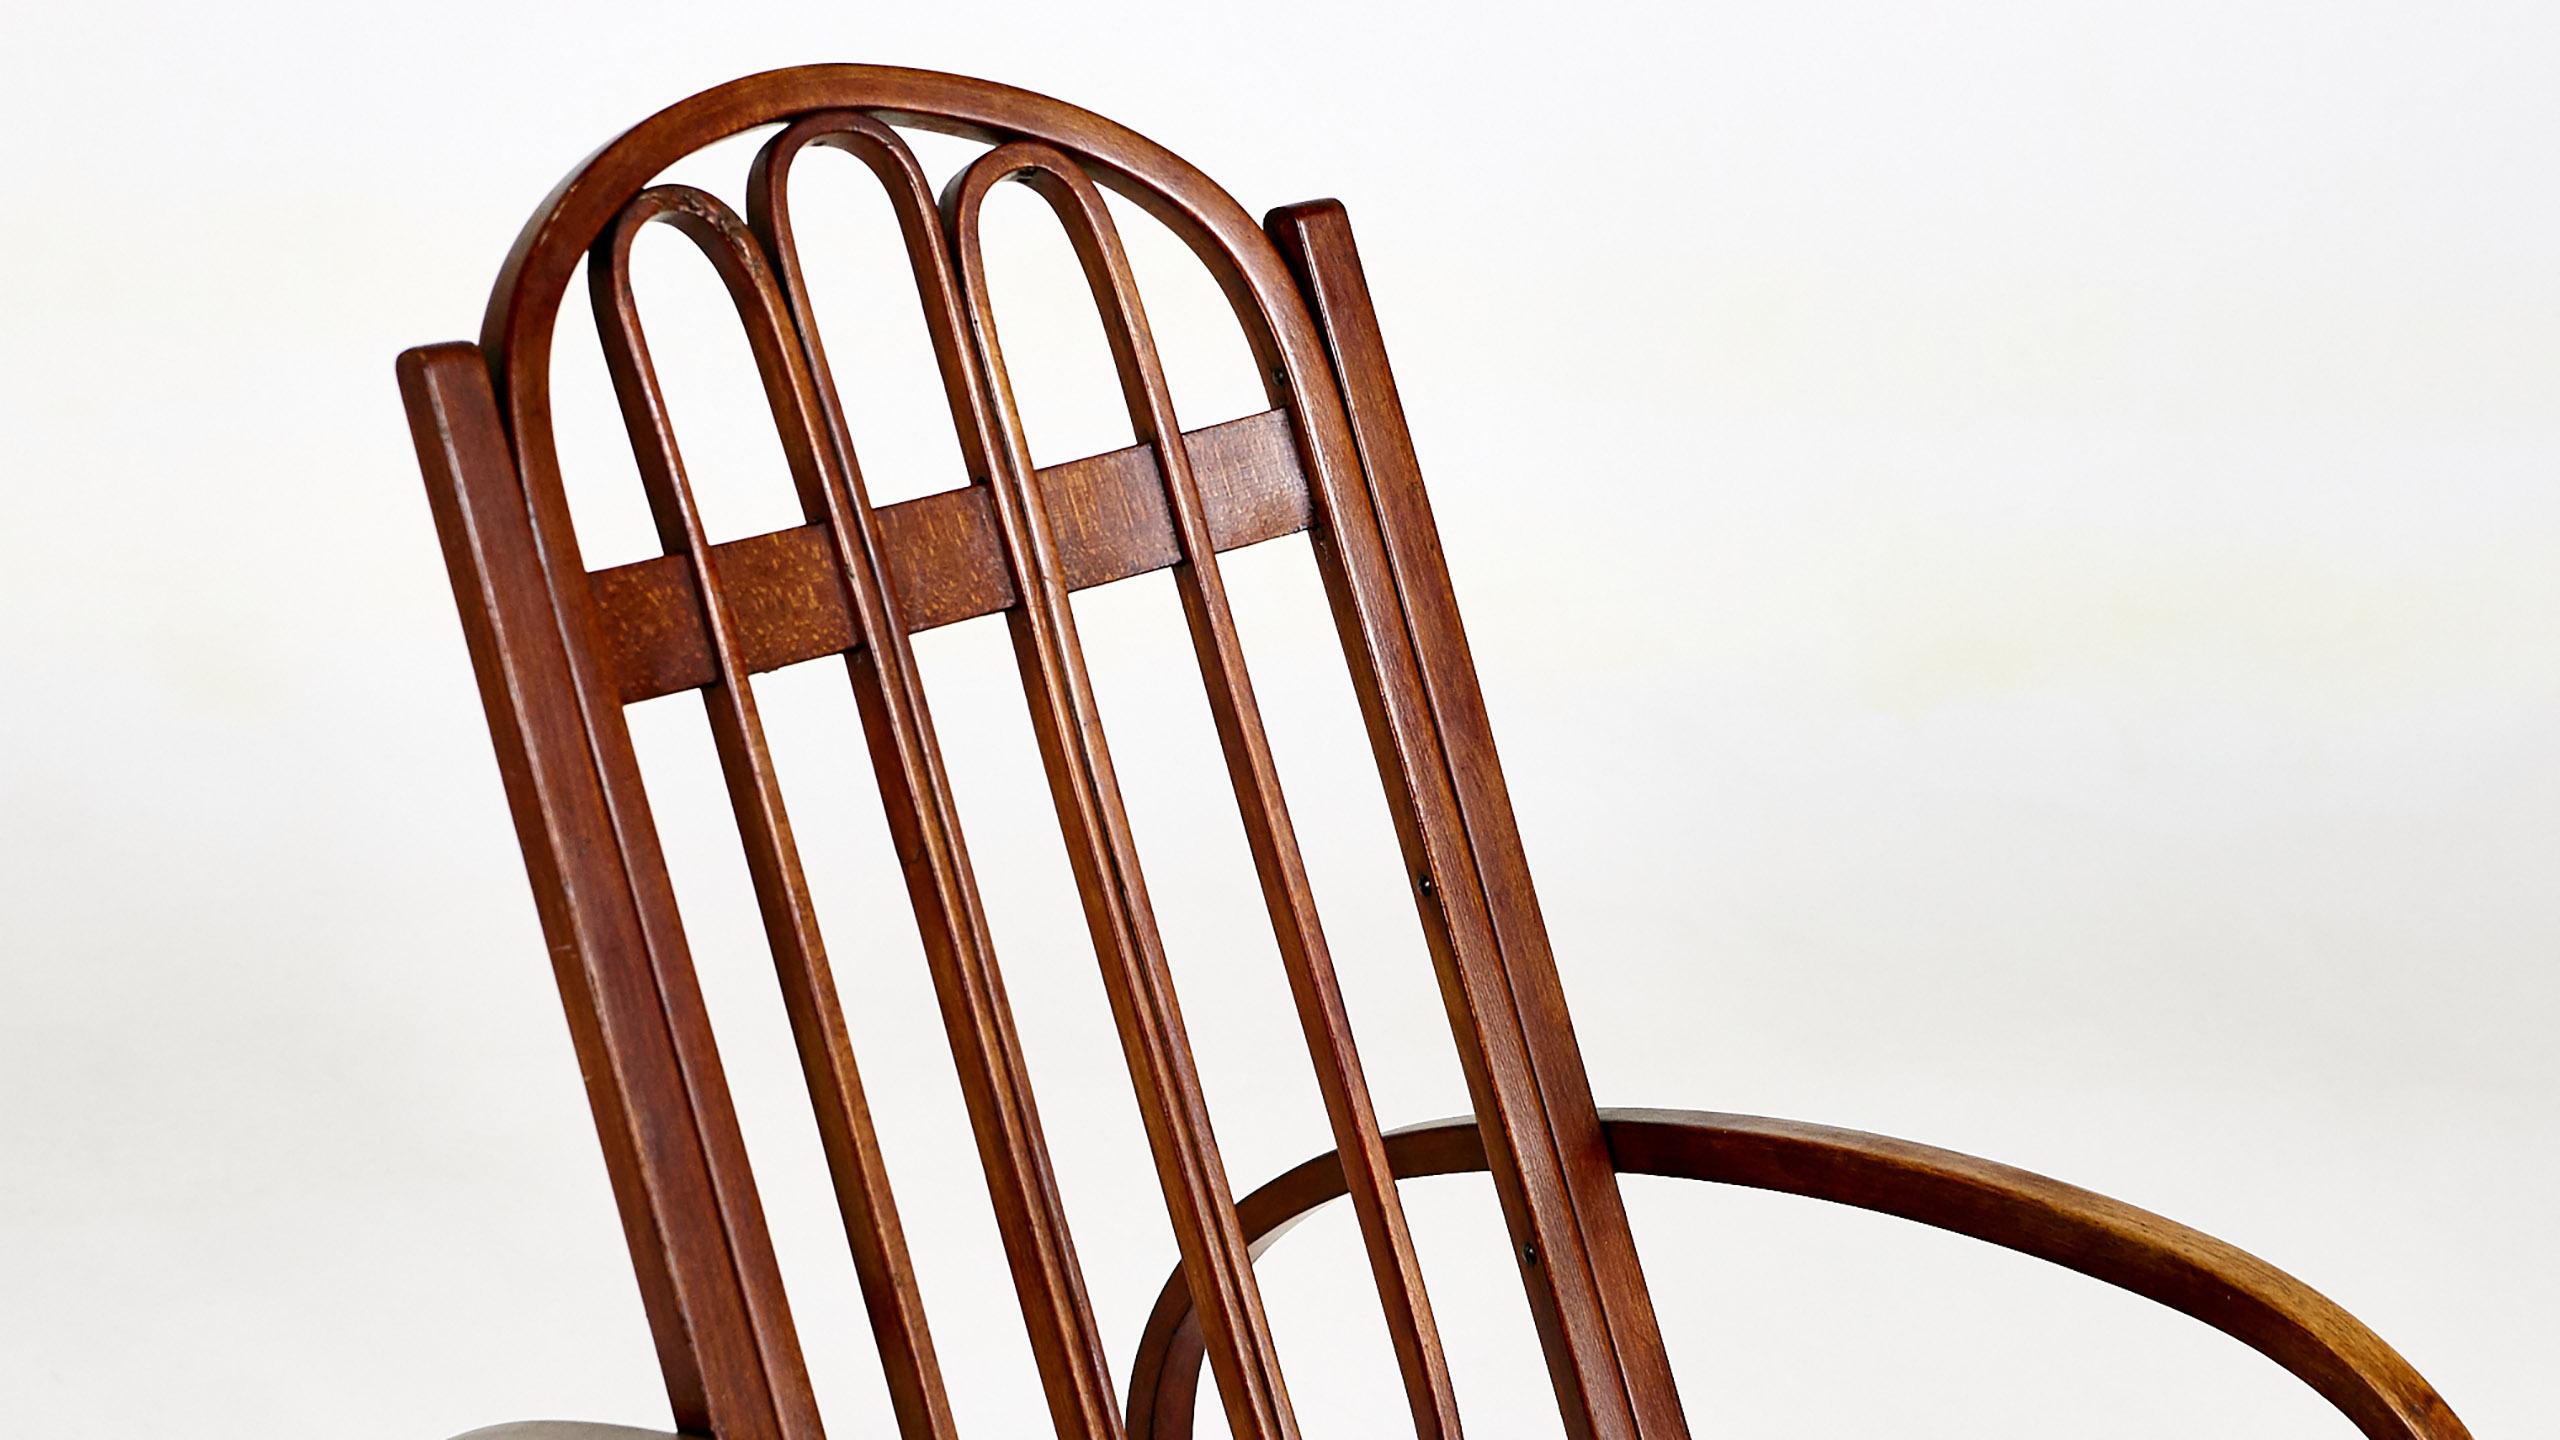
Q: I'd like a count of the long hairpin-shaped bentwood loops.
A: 3